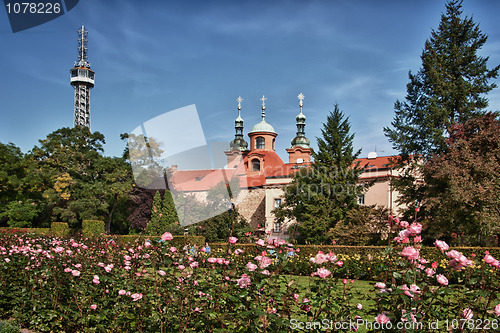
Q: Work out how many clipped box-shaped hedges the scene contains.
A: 2